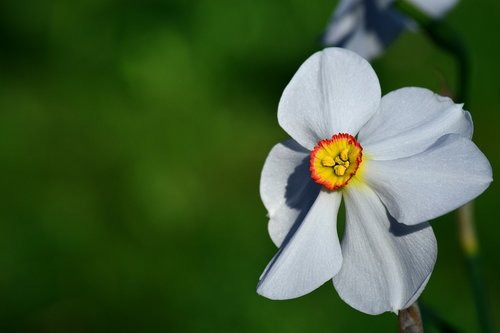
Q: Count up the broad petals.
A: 6